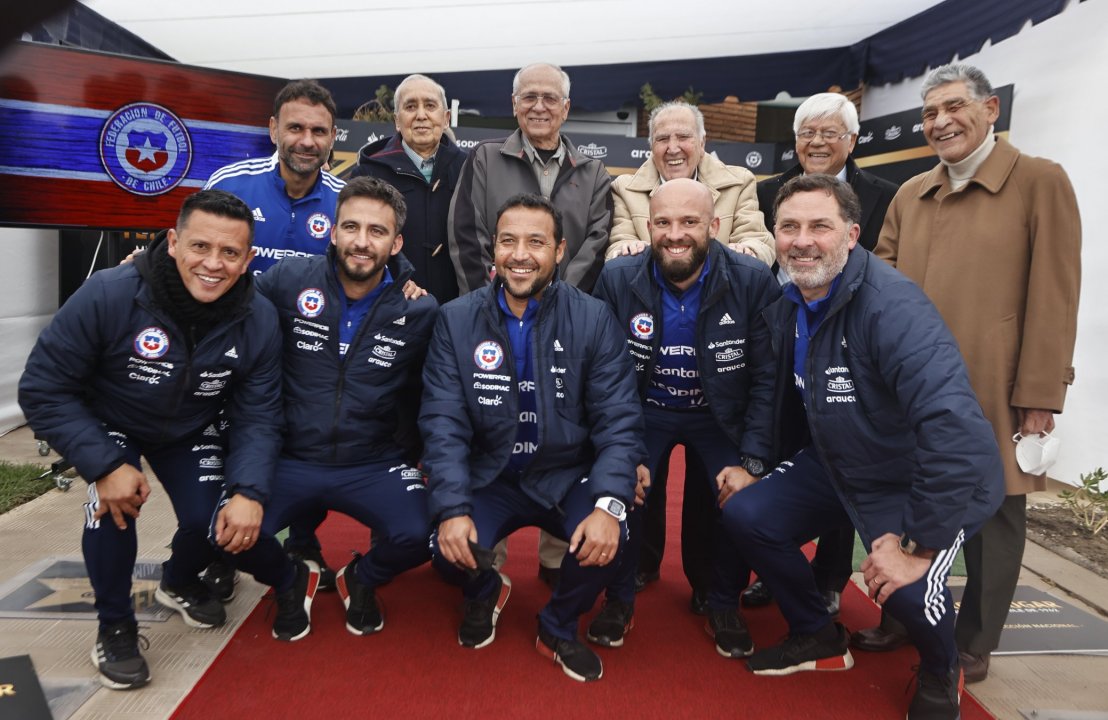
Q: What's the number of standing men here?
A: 6